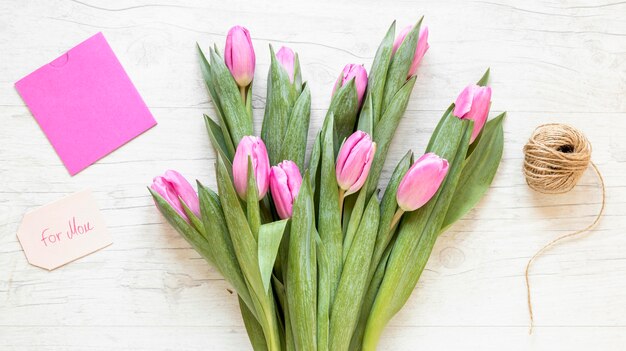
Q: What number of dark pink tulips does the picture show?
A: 10